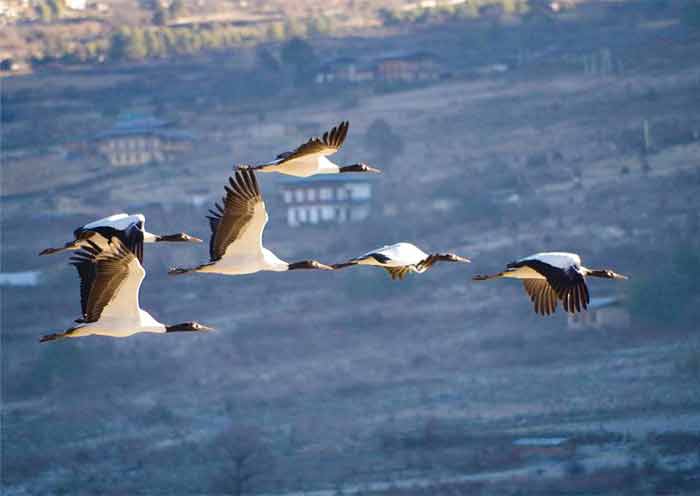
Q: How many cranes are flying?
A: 6